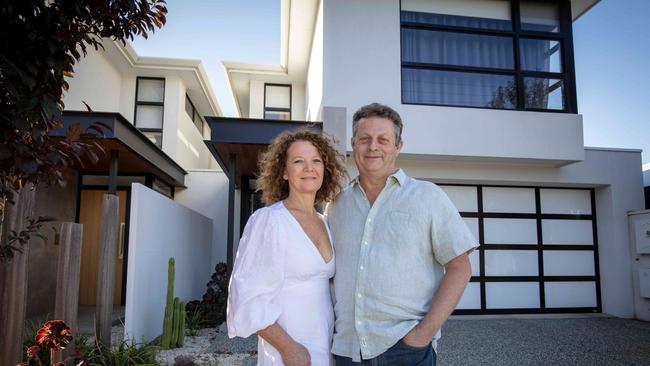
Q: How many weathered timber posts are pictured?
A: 3